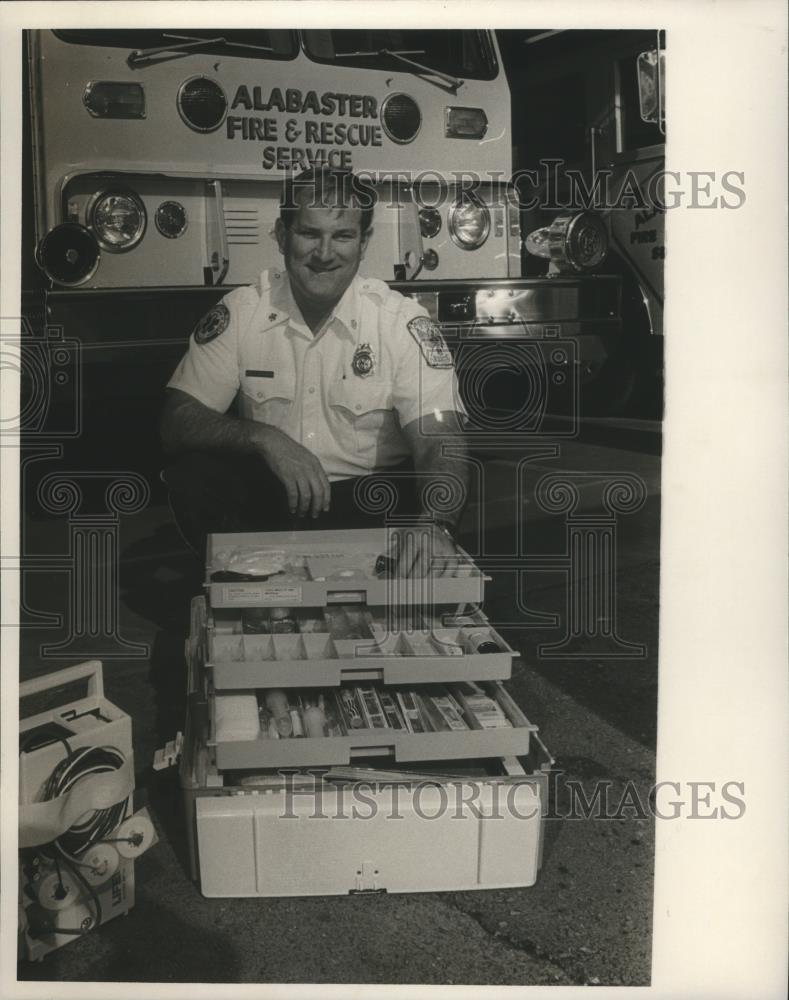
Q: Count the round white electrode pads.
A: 3